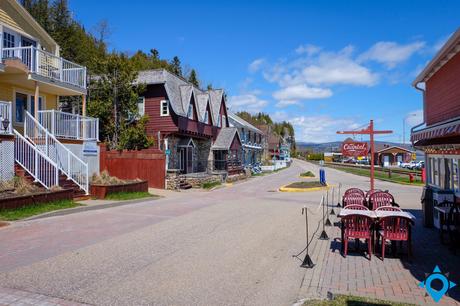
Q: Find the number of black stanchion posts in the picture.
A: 5